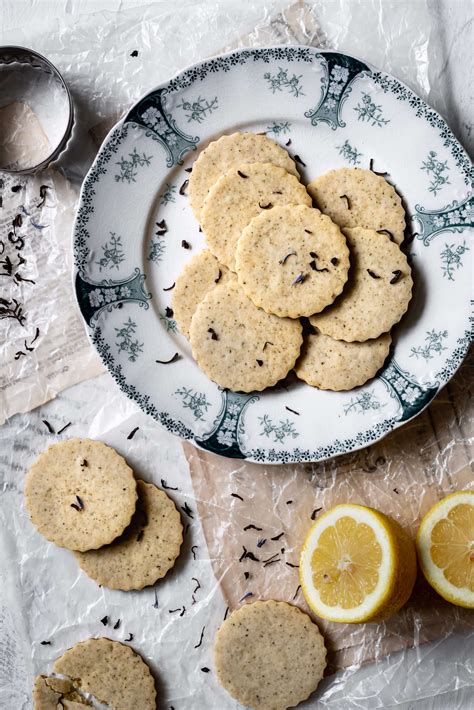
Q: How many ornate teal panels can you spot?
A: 6